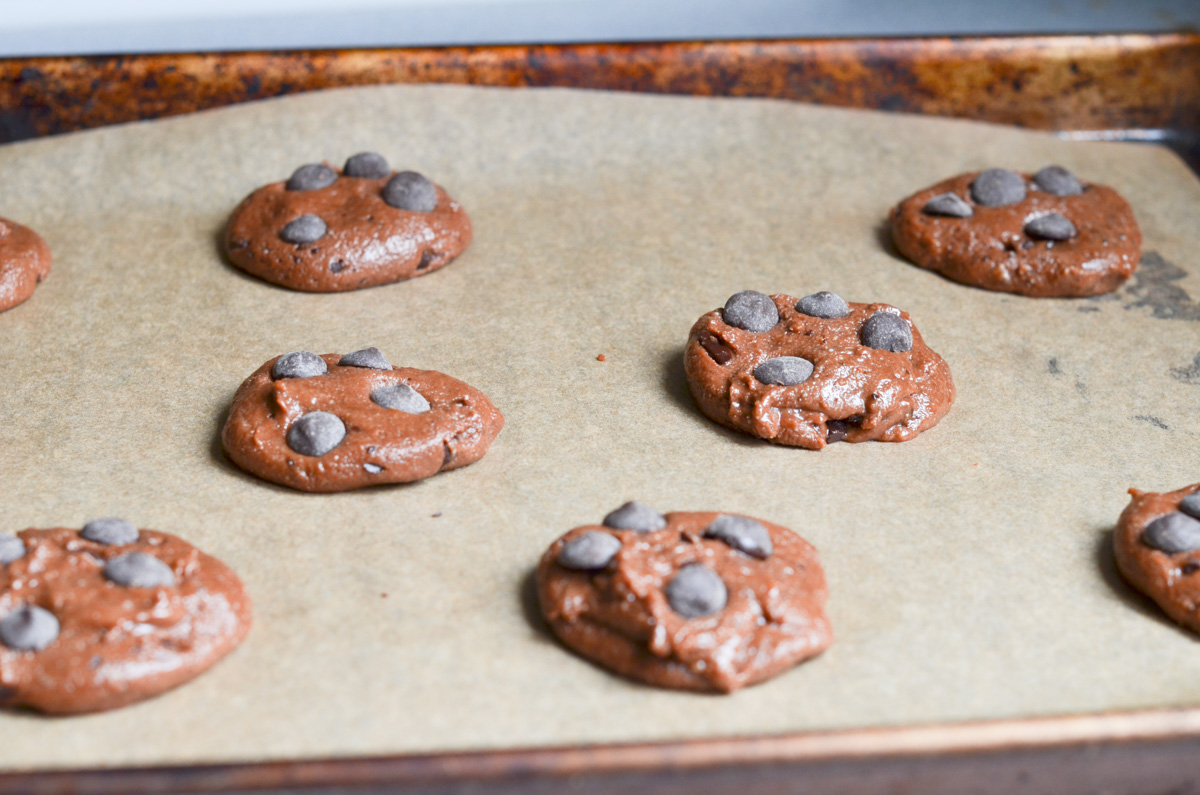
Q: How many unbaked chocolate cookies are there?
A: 8